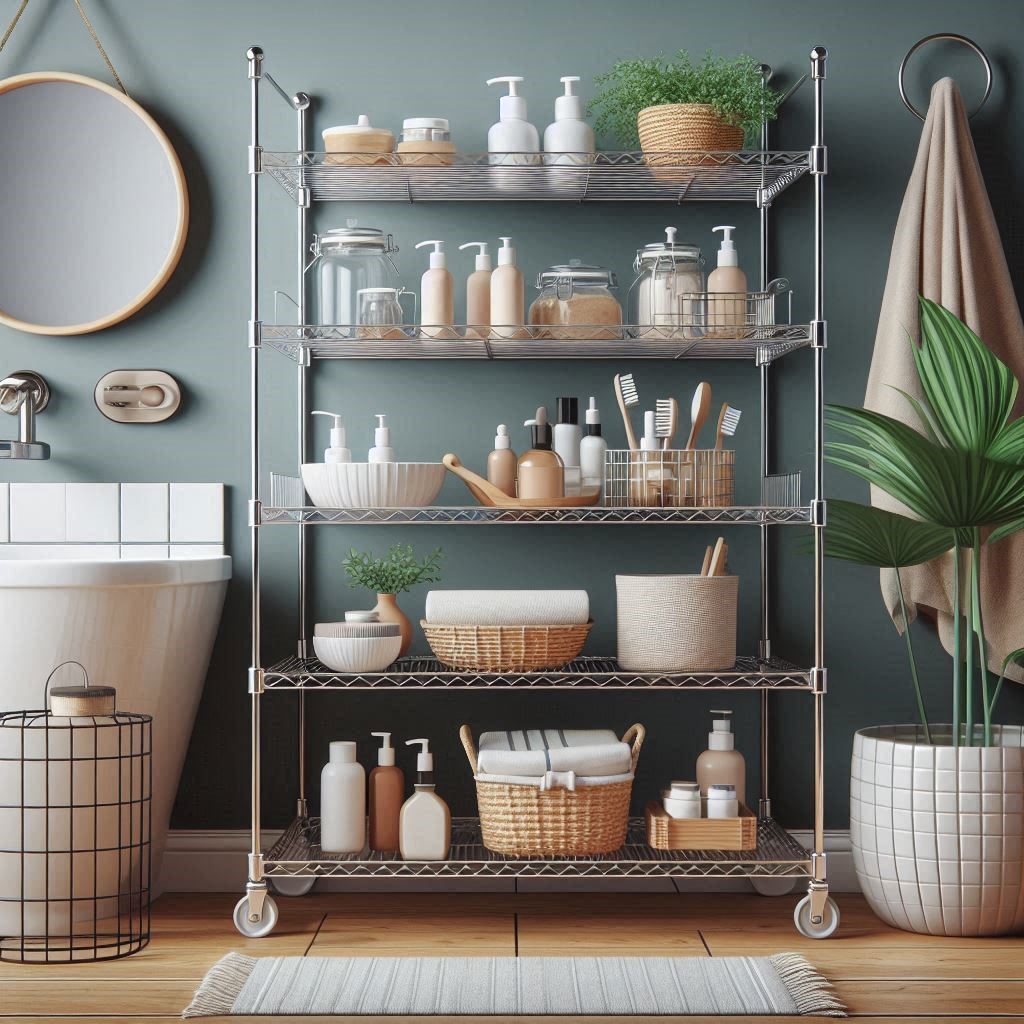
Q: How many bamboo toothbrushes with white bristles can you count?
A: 3